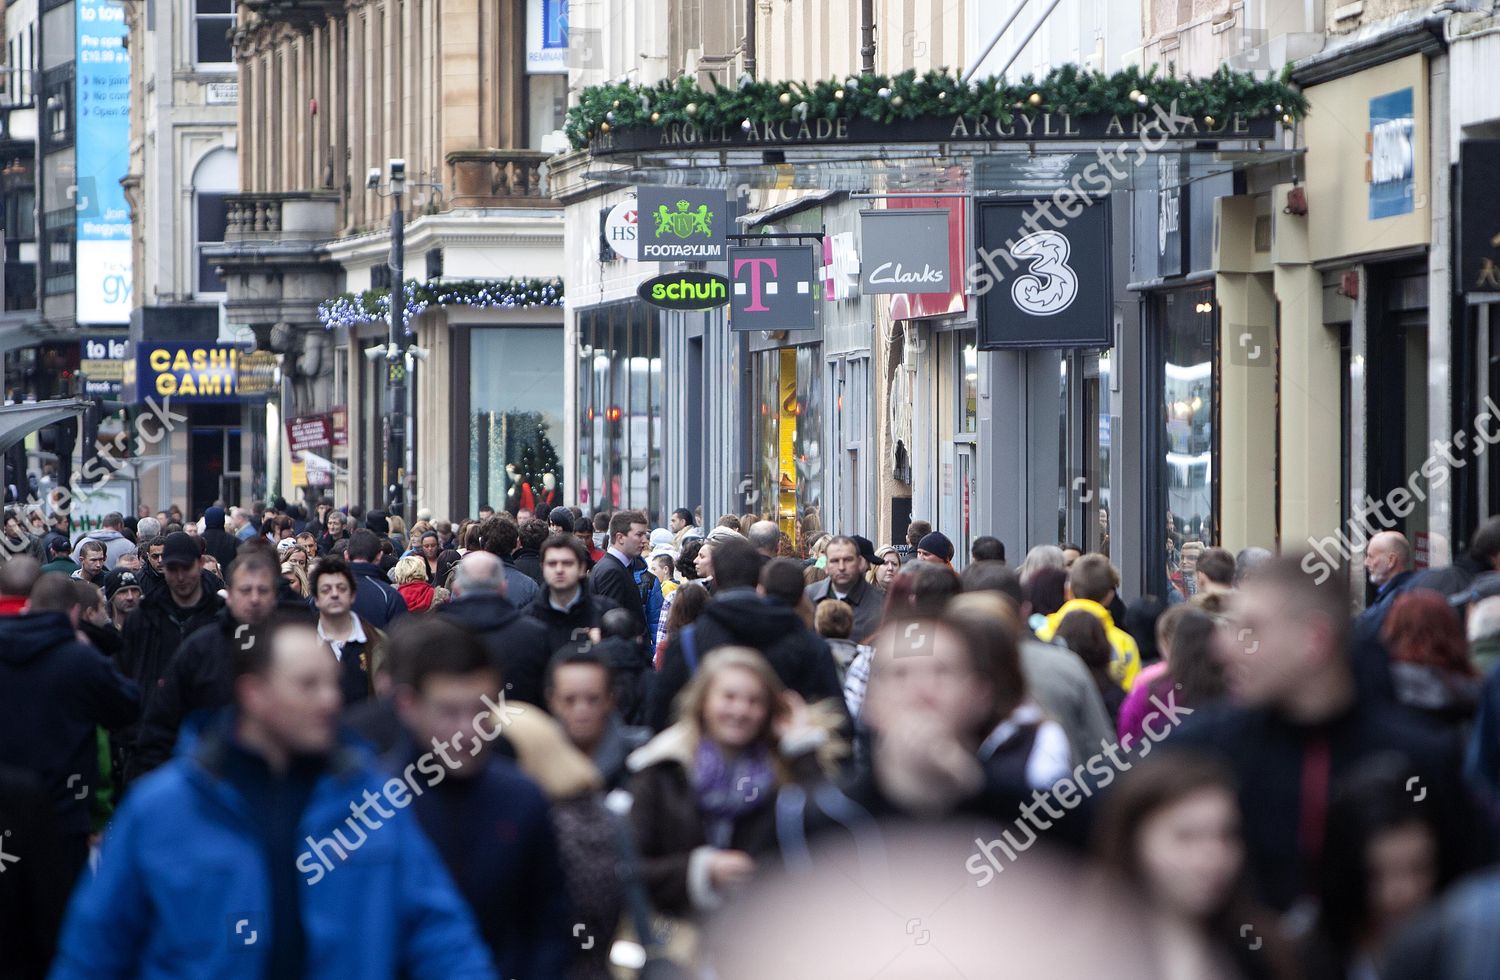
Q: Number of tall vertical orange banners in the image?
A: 0